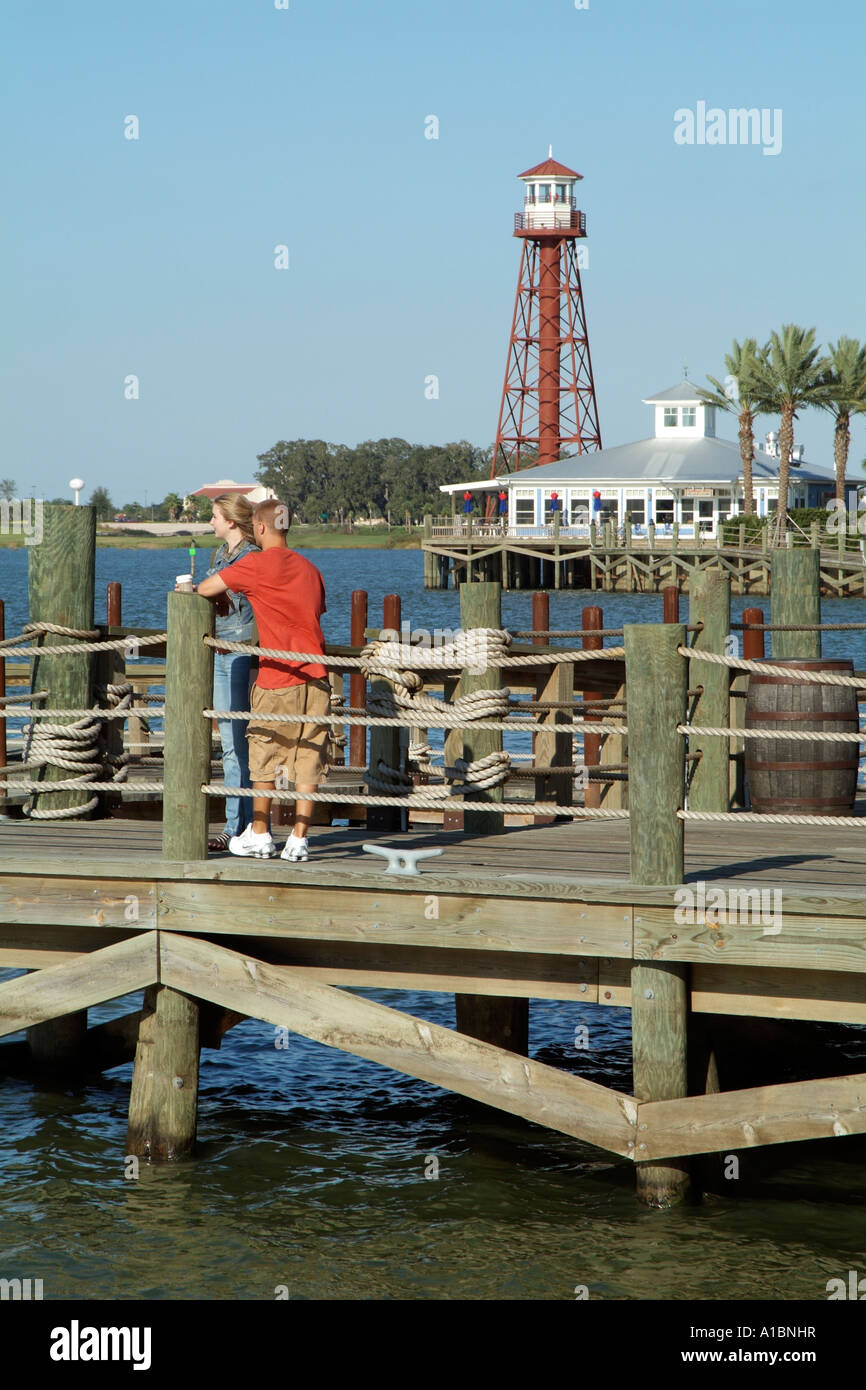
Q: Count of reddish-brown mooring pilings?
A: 8